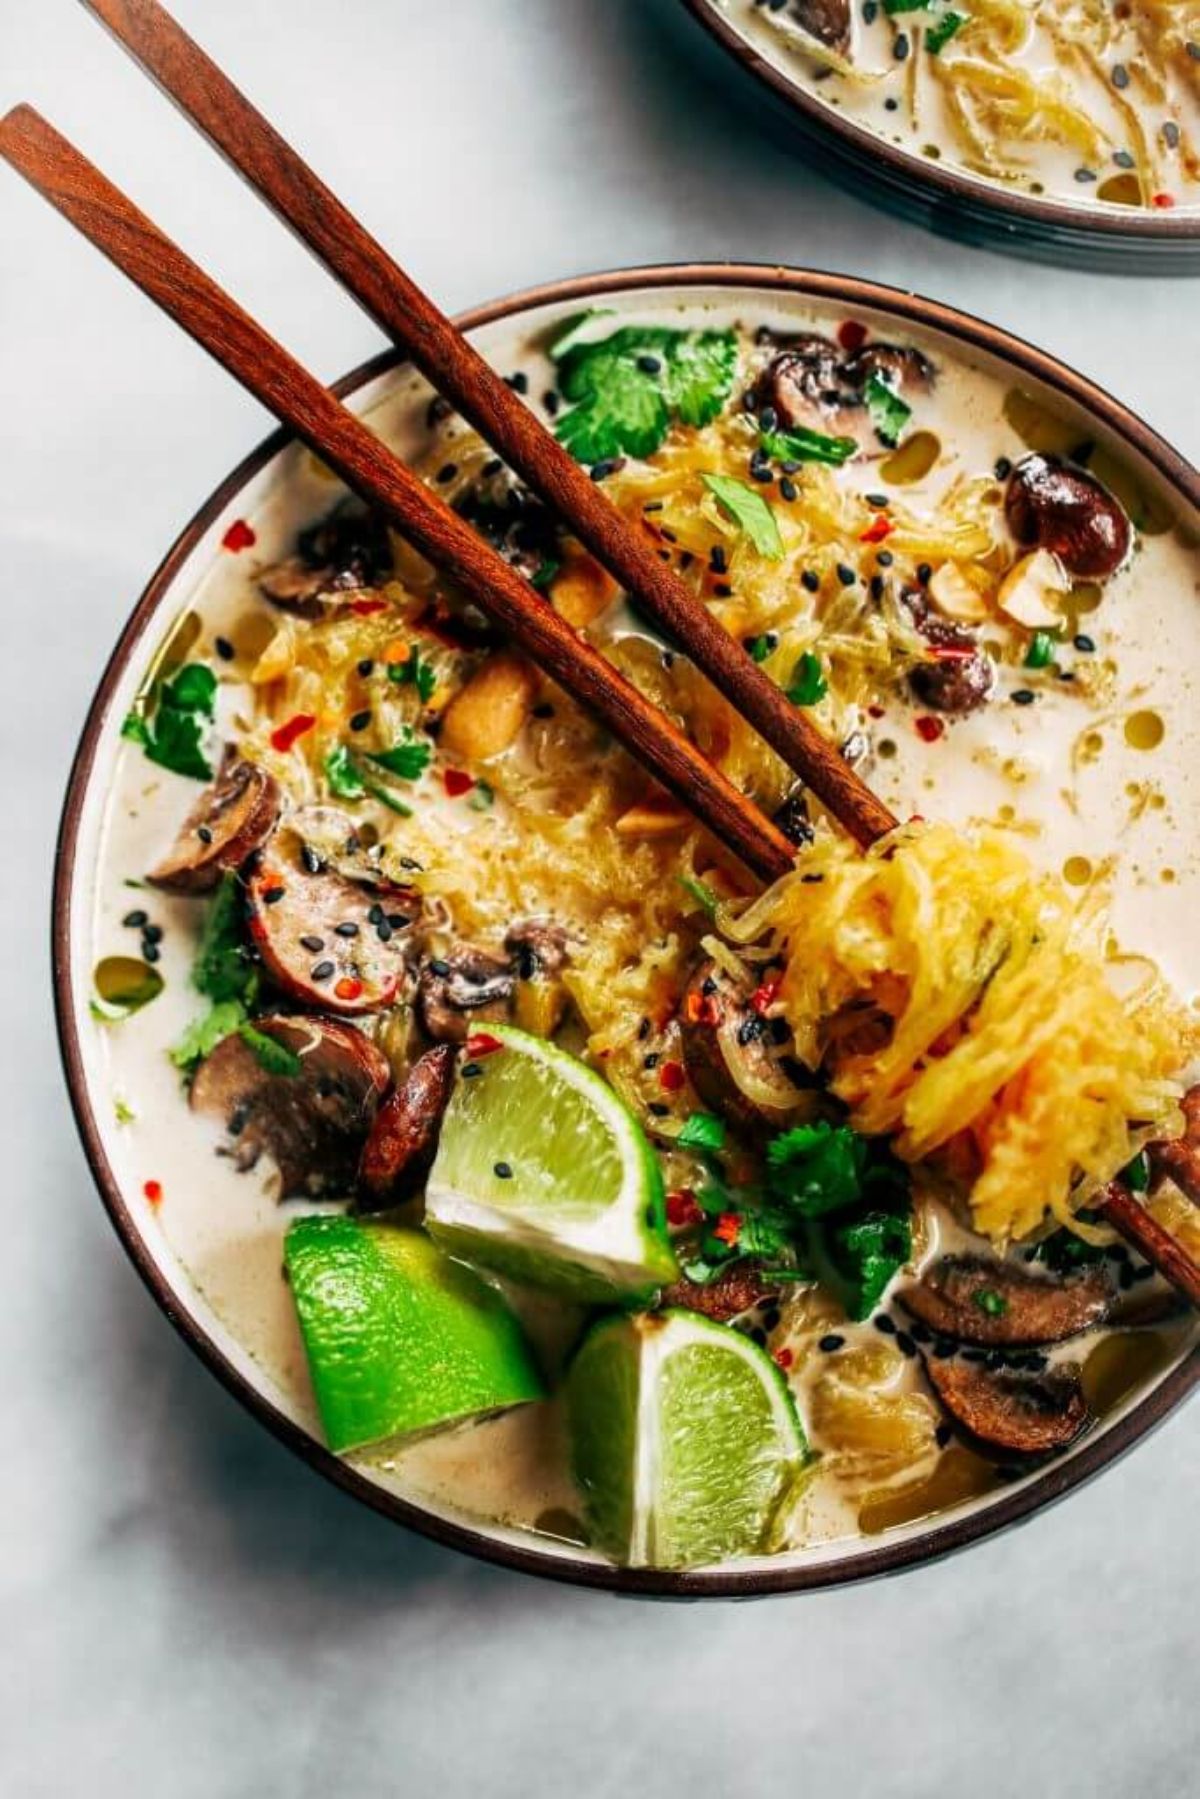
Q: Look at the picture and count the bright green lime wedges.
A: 3